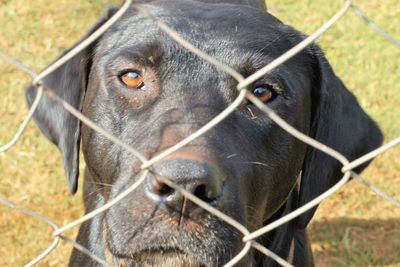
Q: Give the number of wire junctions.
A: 6